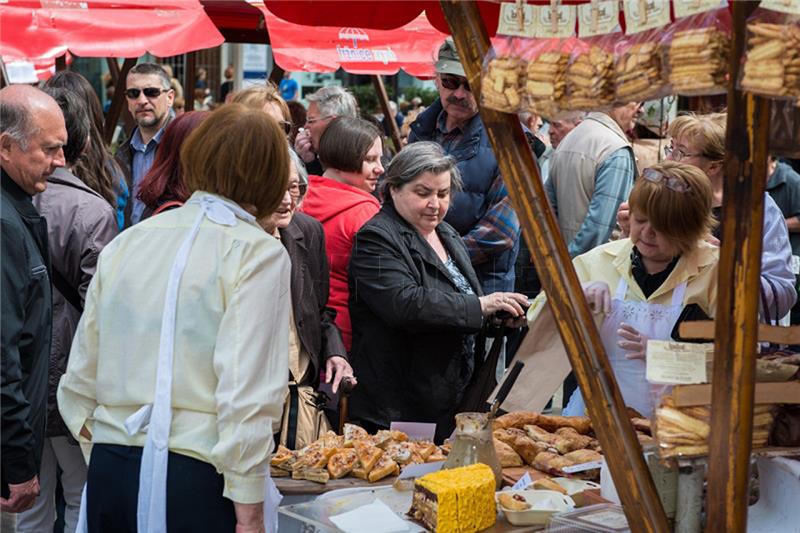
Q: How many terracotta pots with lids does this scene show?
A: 0